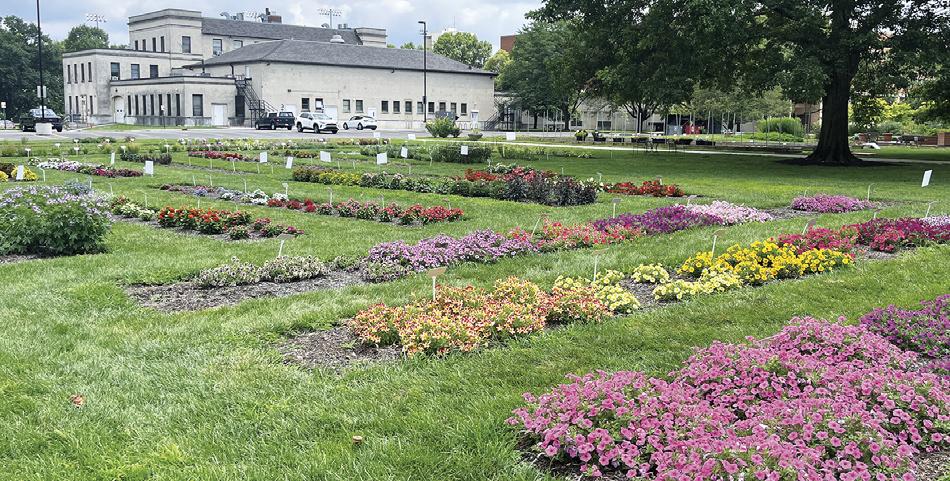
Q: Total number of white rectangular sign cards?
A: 13